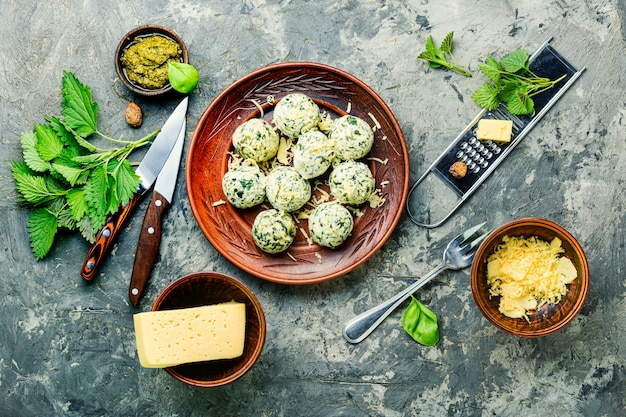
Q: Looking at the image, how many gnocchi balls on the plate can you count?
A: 9